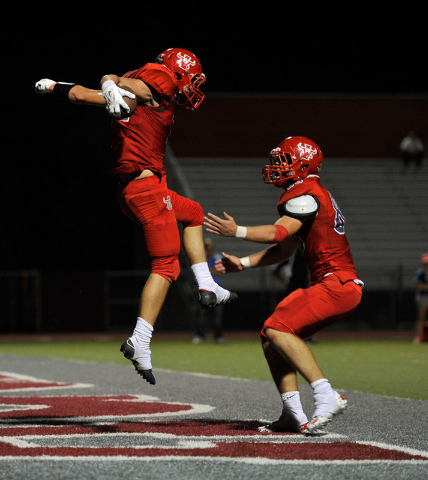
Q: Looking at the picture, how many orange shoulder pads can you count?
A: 0